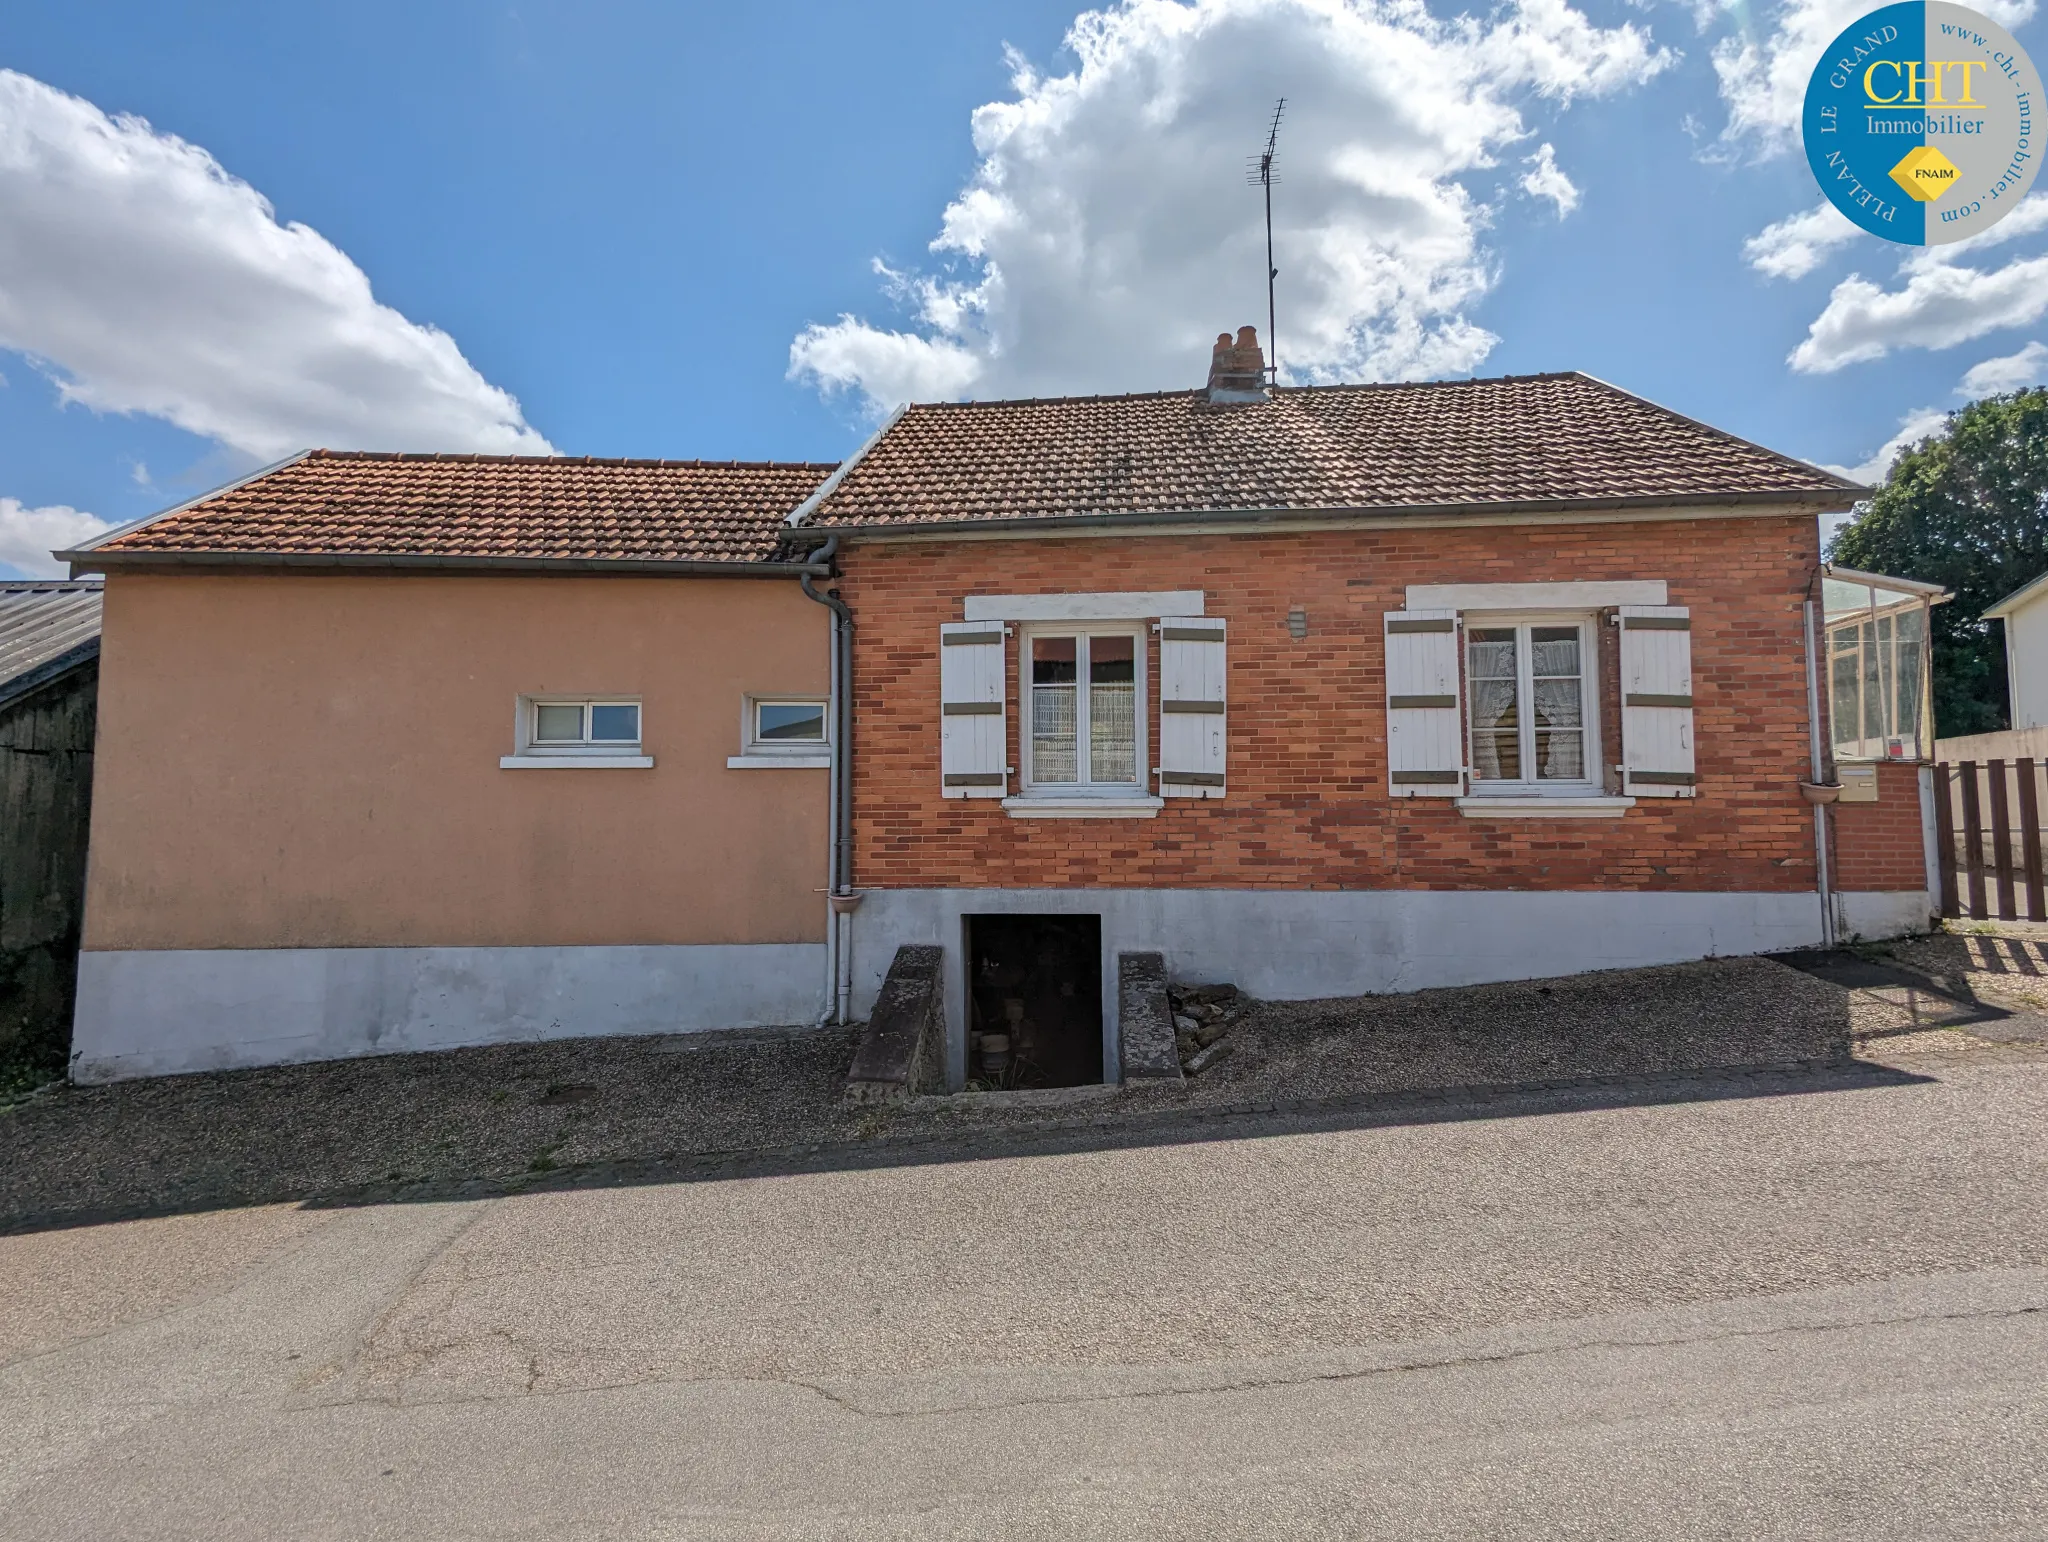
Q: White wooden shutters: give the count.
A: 4